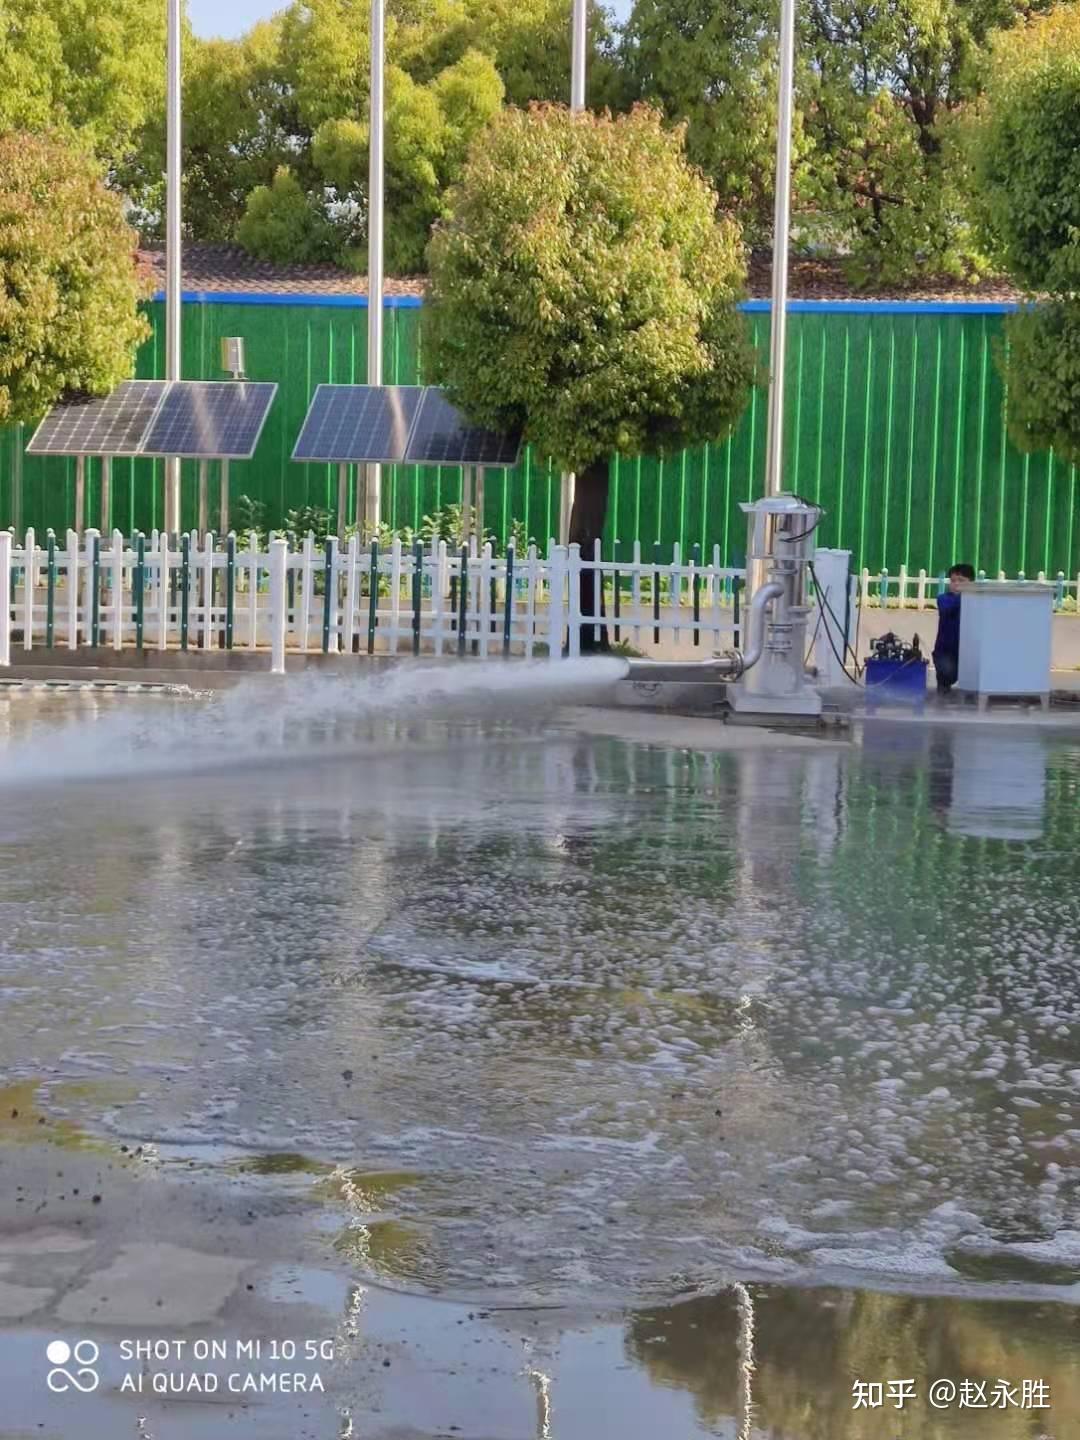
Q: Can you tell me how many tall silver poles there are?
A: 4